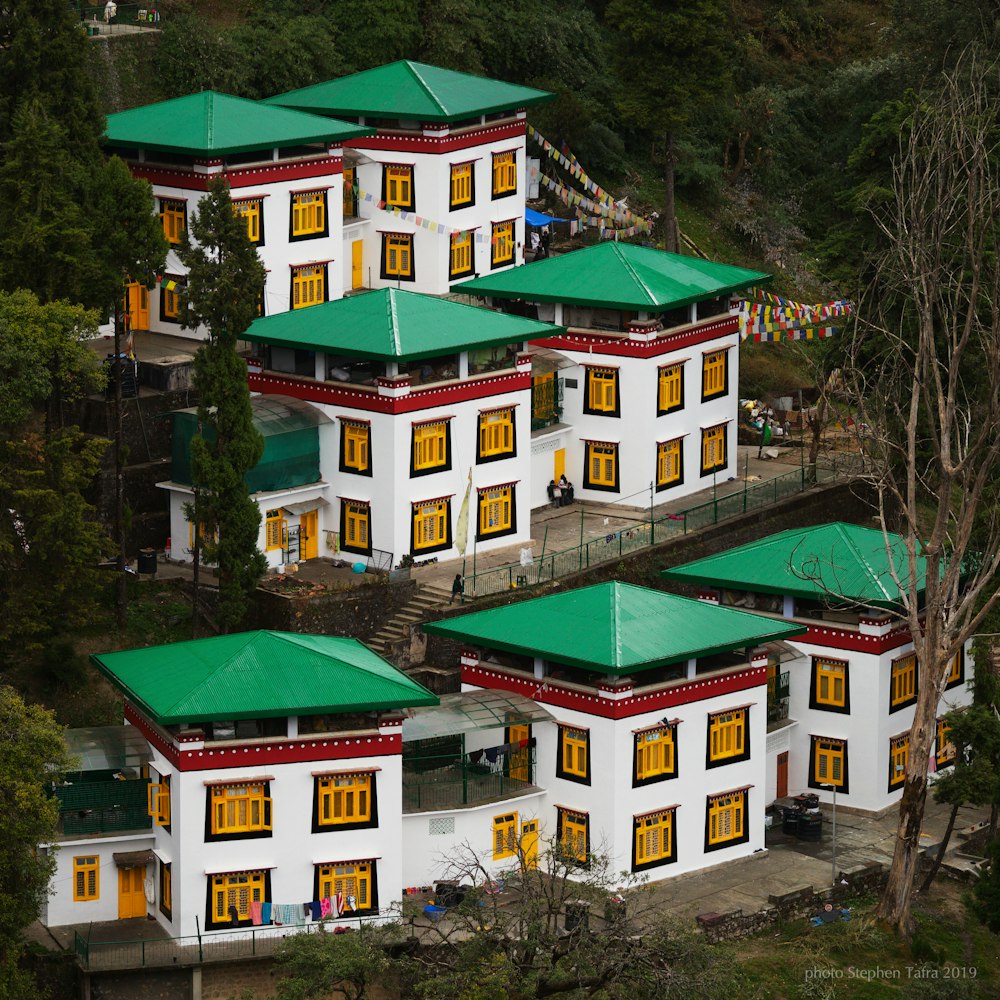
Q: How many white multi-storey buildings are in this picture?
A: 7